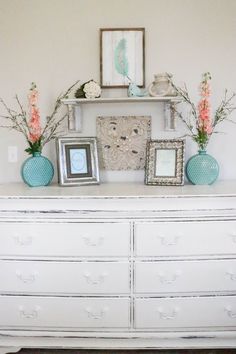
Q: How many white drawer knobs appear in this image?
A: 12